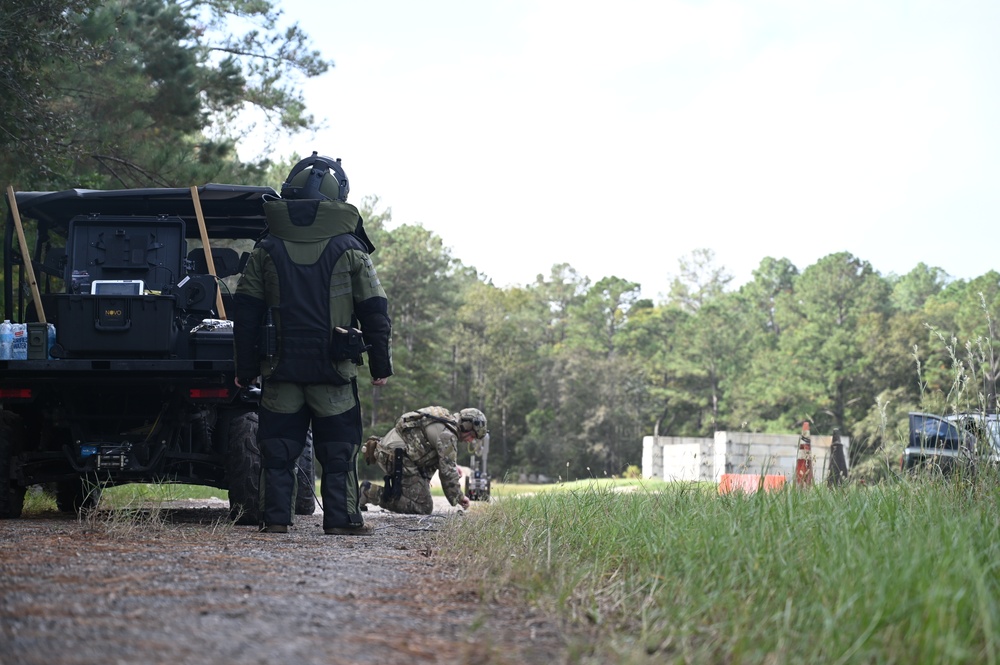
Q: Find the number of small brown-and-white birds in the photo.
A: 0